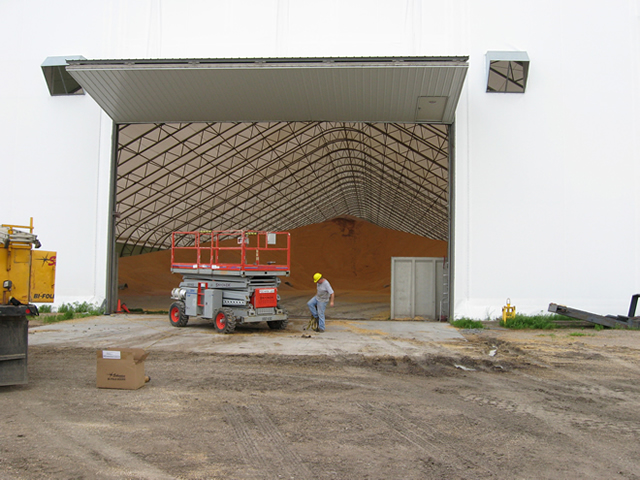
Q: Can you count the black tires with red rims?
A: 2